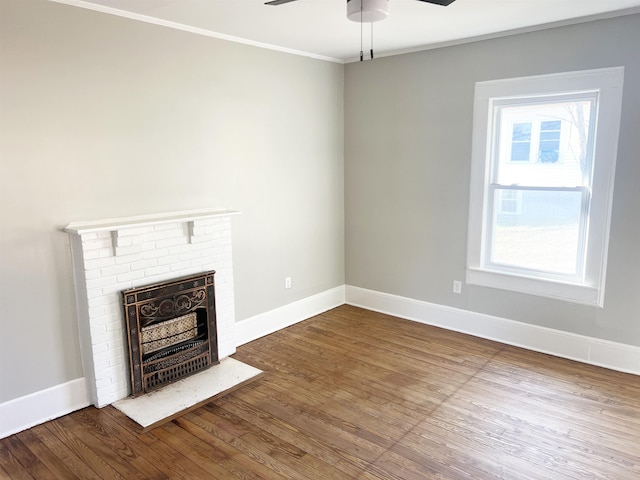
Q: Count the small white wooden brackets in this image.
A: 2